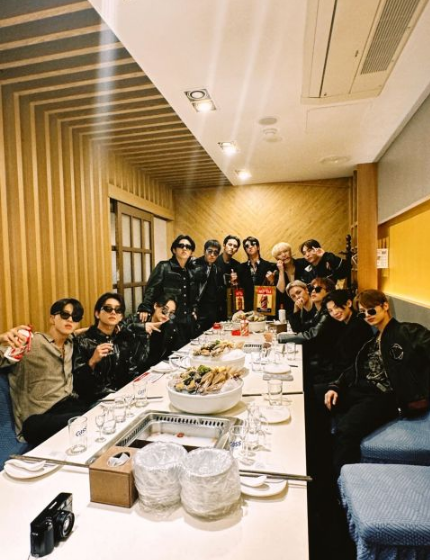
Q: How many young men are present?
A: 13